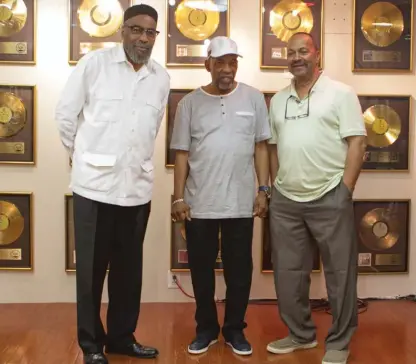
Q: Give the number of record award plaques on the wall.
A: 14